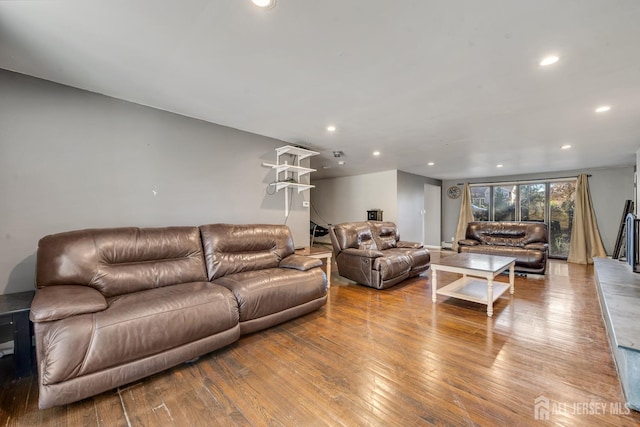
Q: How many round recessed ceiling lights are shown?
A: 8